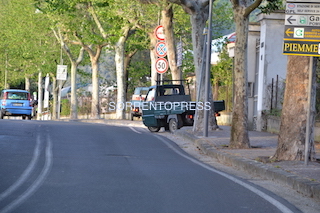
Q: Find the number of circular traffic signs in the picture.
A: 3